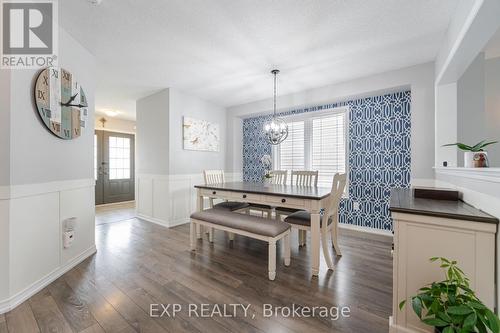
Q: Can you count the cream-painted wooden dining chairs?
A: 4